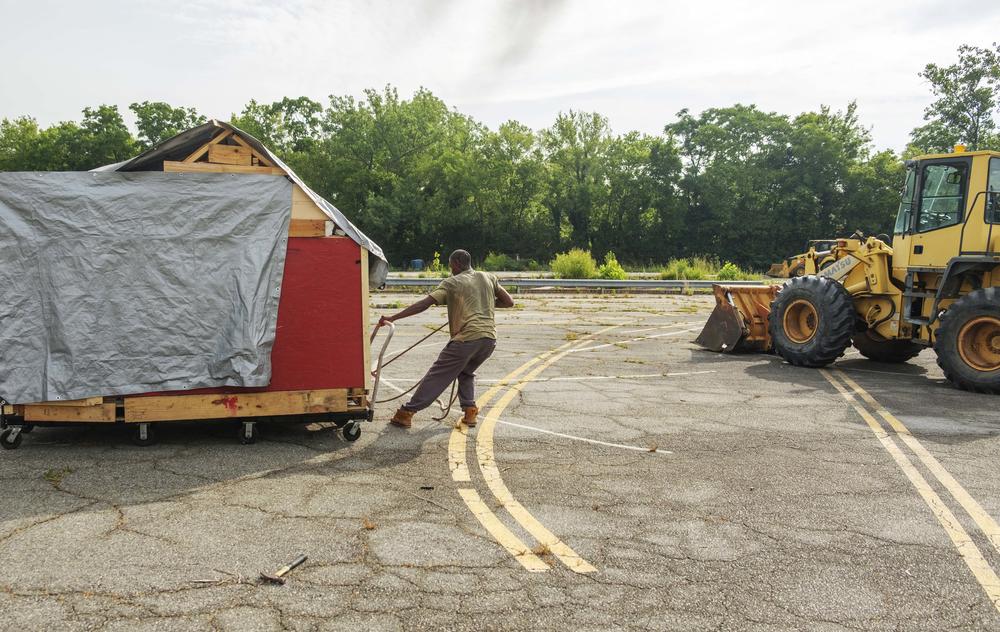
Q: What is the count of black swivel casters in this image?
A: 4